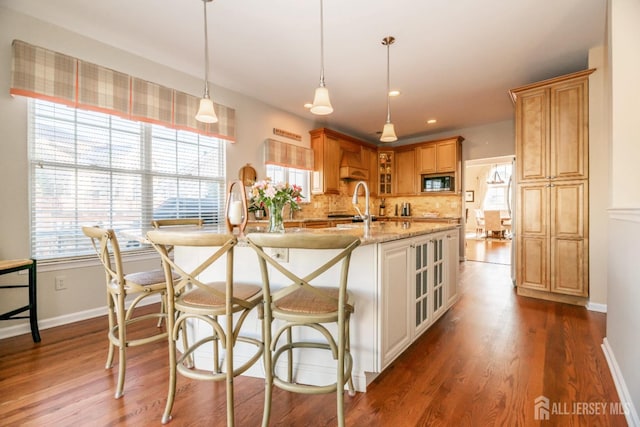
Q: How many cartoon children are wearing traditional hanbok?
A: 0